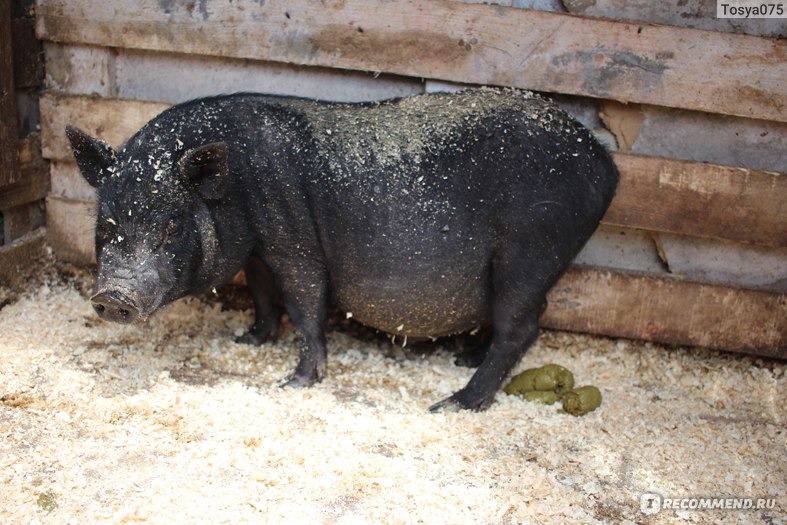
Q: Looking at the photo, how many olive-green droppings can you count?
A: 3